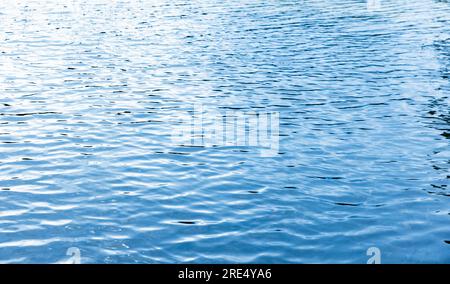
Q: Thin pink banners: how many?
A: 0